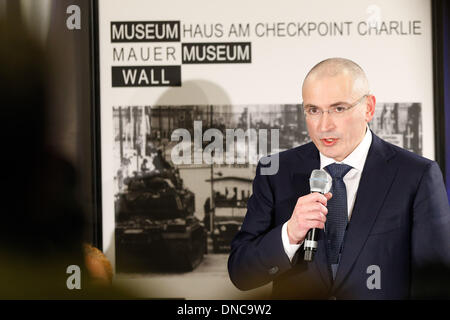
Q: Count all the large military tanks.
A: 1